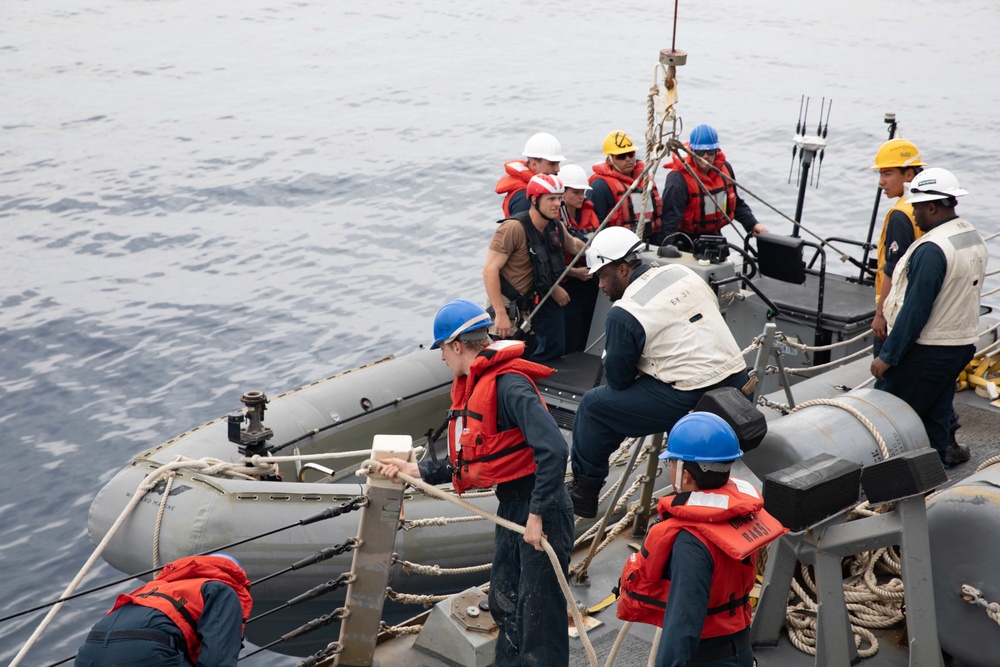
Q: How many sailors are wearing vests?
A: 11